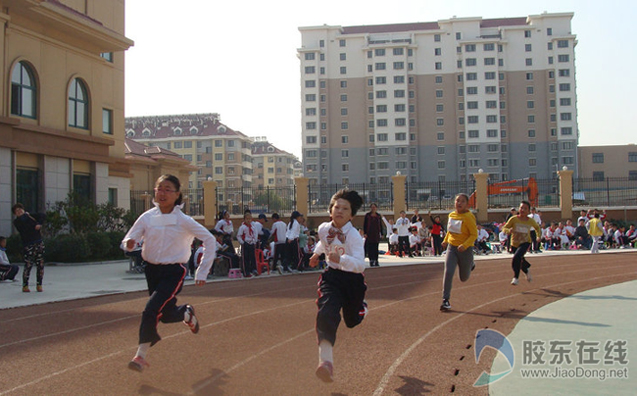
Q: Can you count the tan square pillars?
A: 5